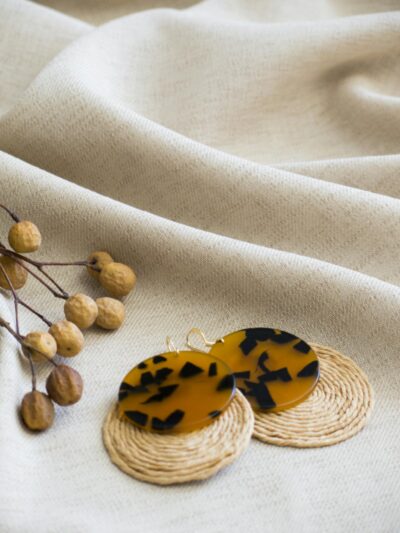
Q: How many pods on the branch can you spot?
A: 10